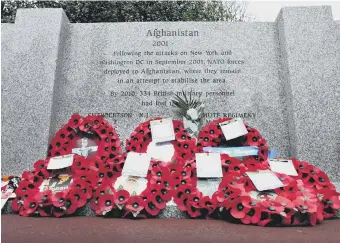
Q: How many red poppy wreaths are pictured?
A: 8